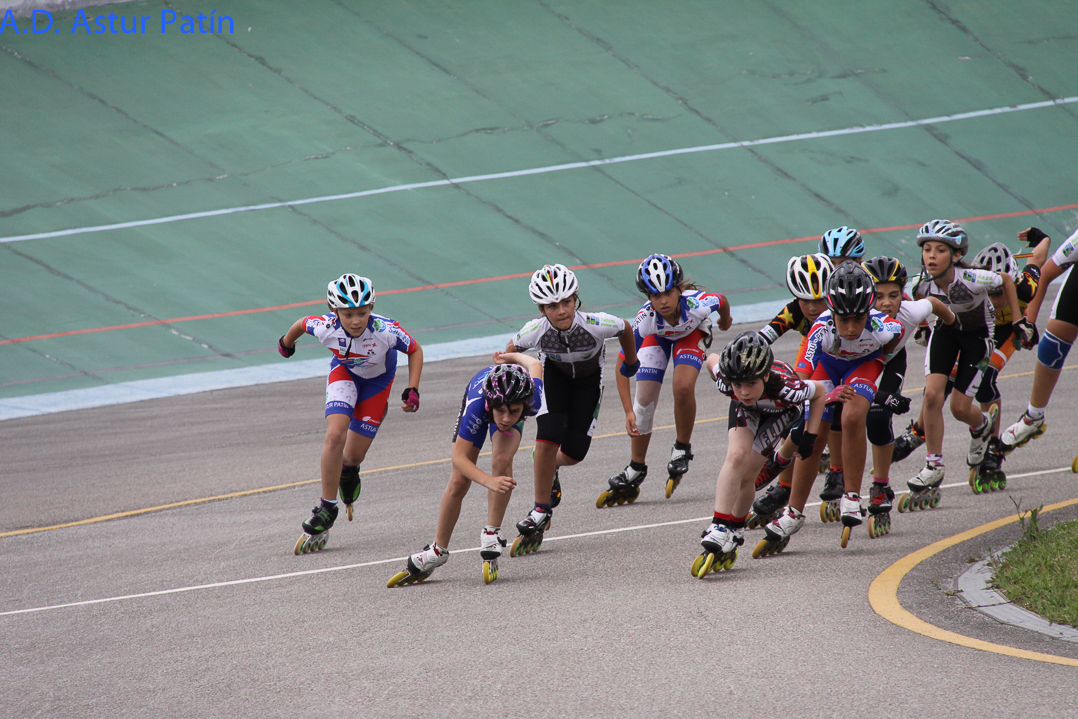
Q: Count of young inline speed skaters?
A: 12